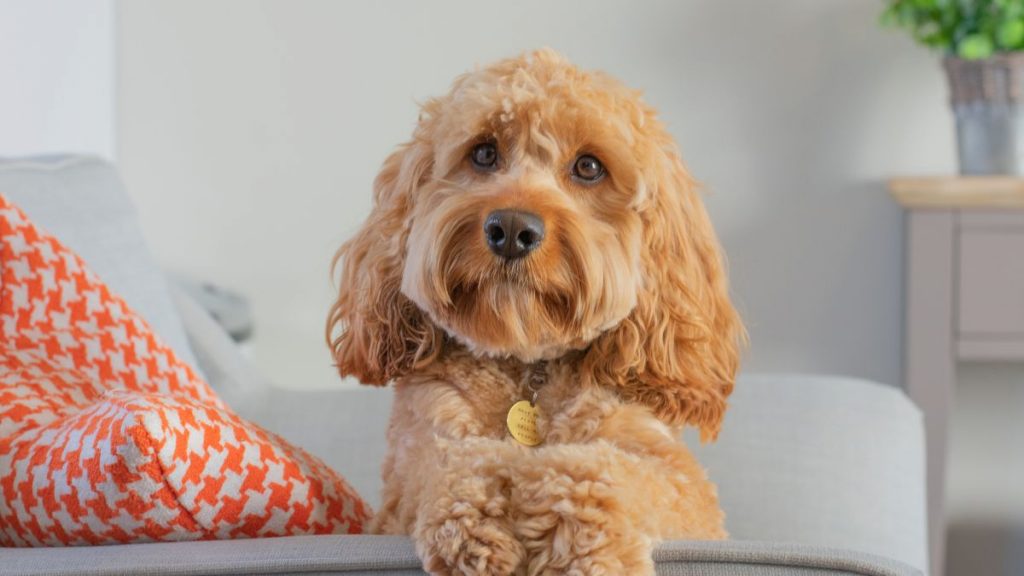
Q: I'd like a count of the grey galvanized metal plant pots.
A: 1